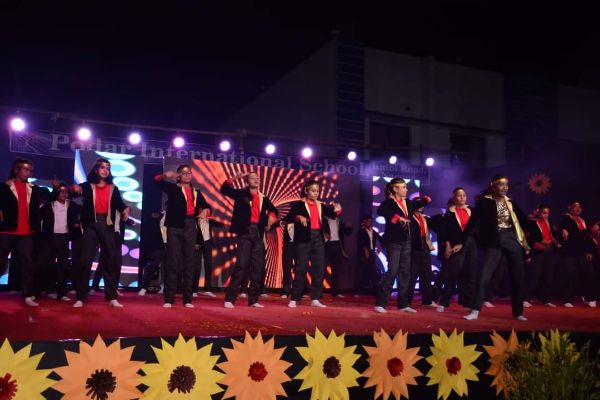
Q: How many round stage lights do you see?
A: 10